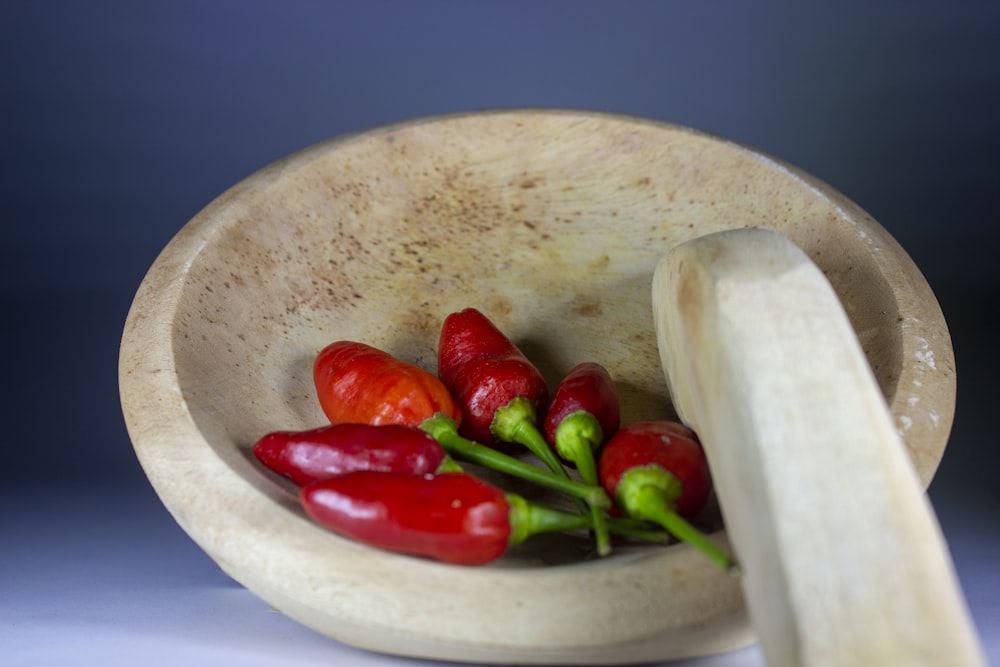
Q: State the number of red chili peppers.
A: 6